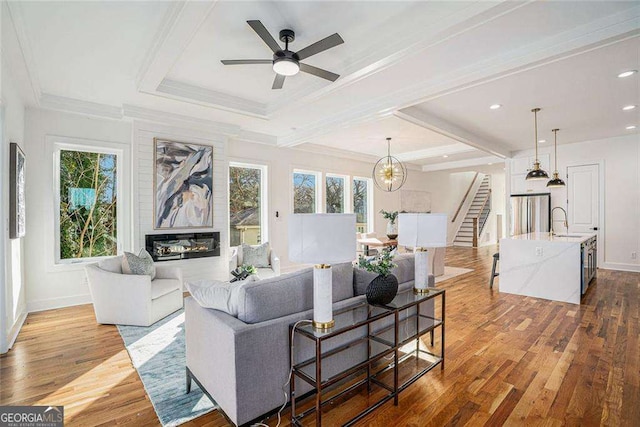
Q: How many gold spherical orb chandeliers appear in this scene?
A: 1